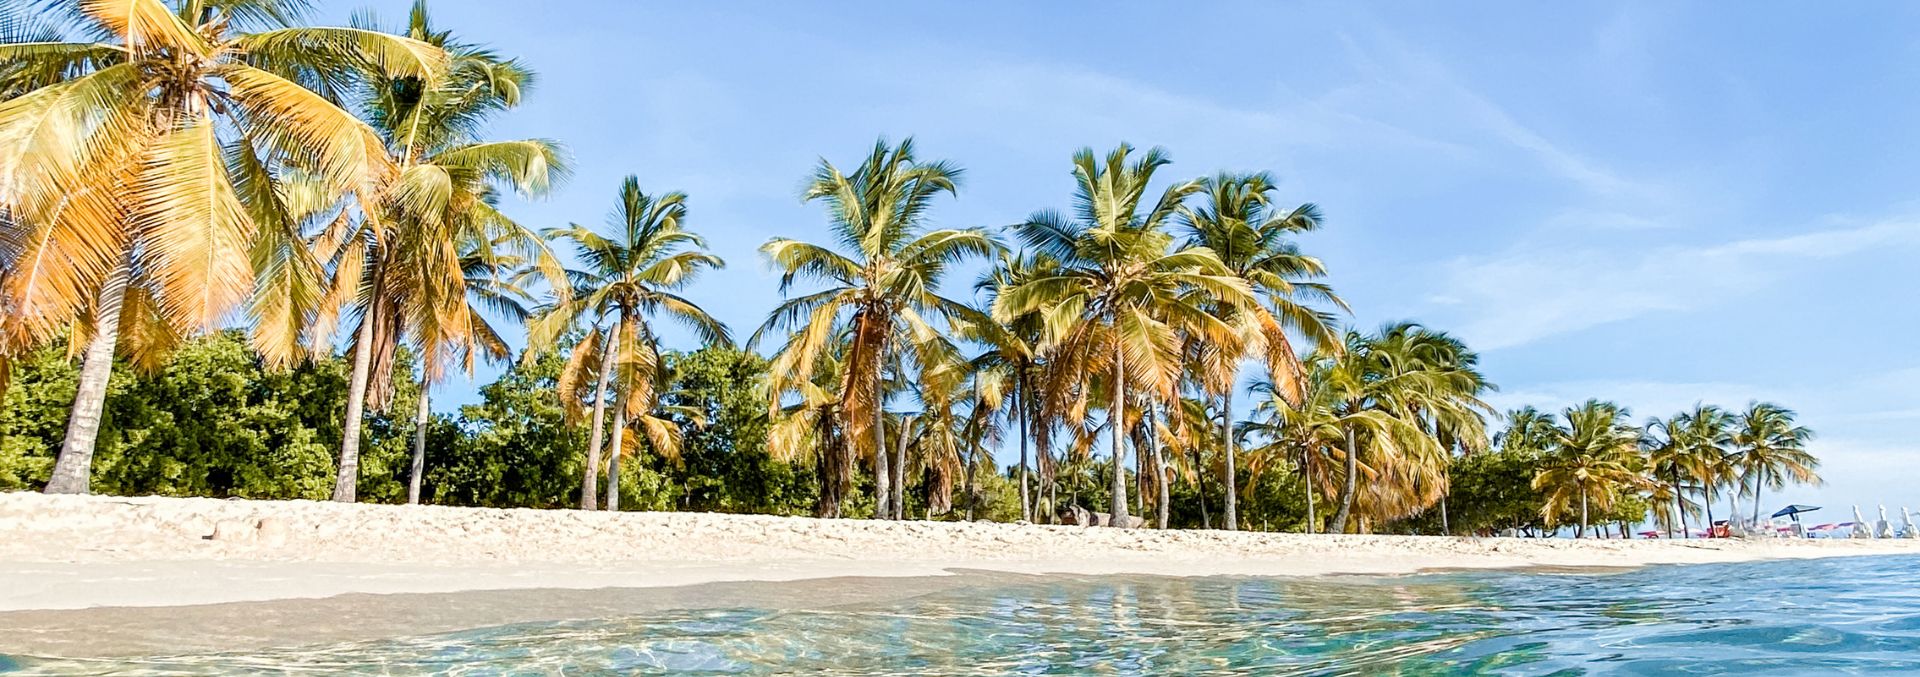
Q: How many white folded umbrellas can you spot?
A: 4